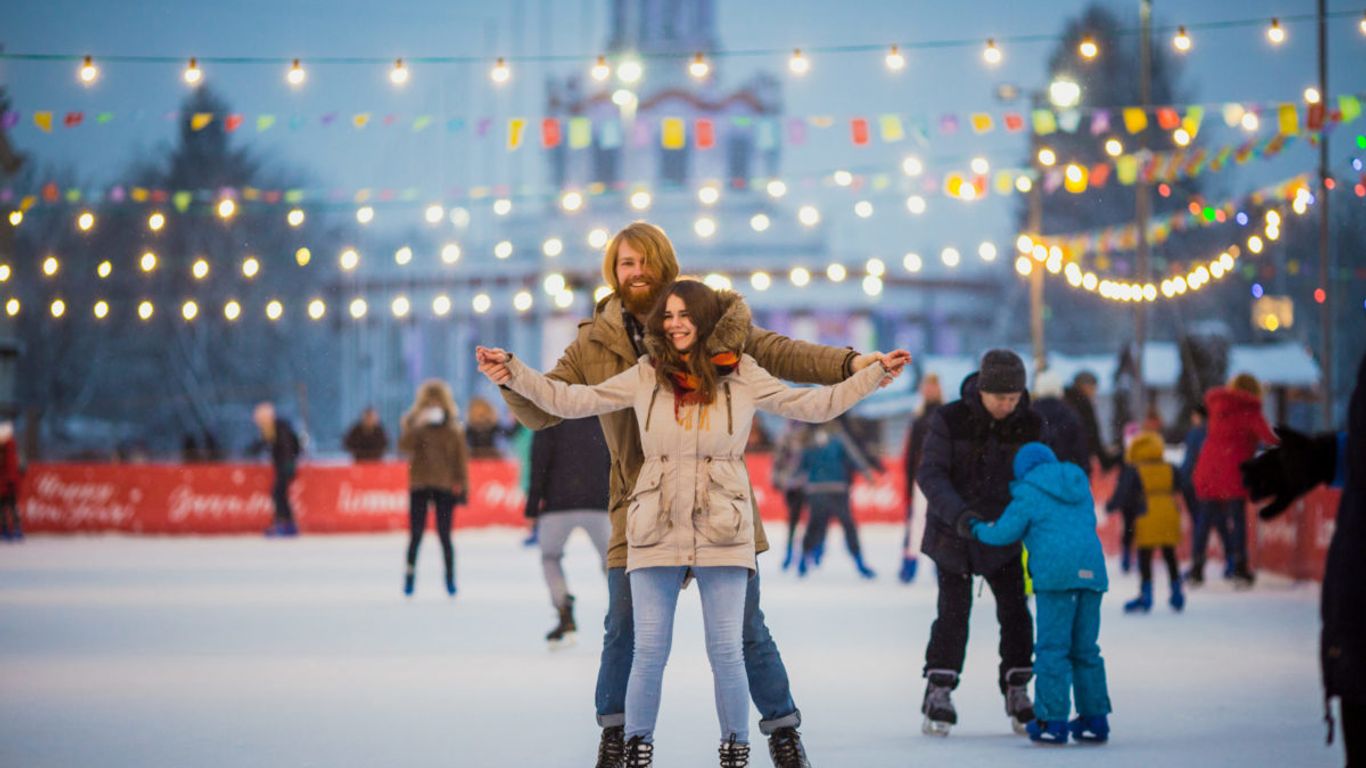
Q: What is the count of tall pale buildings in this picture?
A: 1